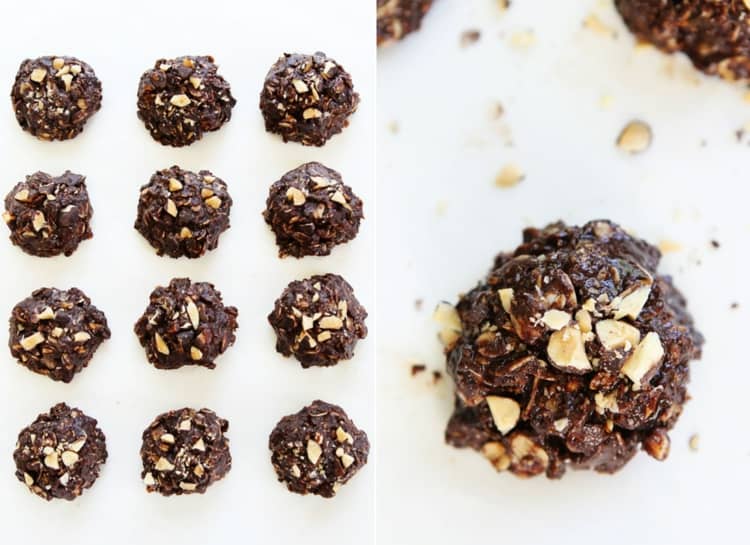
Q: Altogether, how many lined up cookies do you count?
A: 12